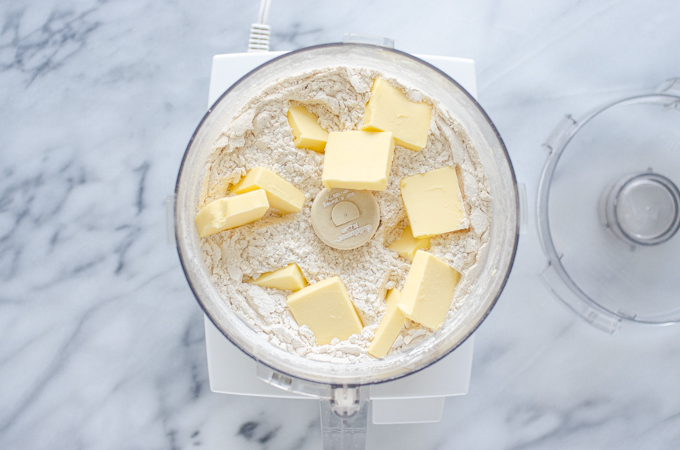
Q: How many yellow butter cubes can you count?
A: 11